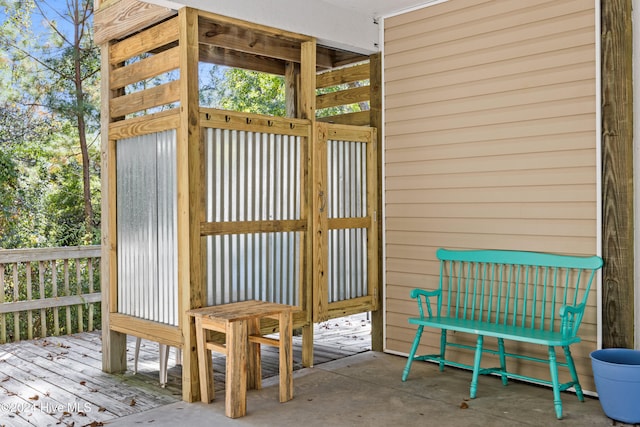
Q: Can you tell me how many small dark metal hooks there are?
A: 5